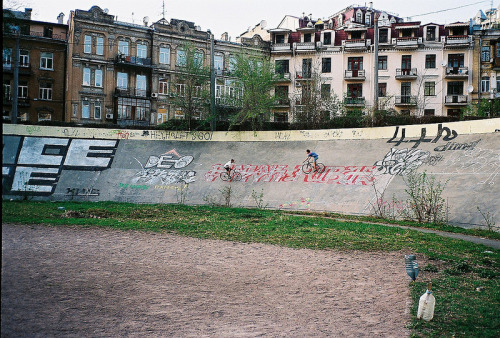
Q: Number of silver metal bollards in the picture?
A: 0